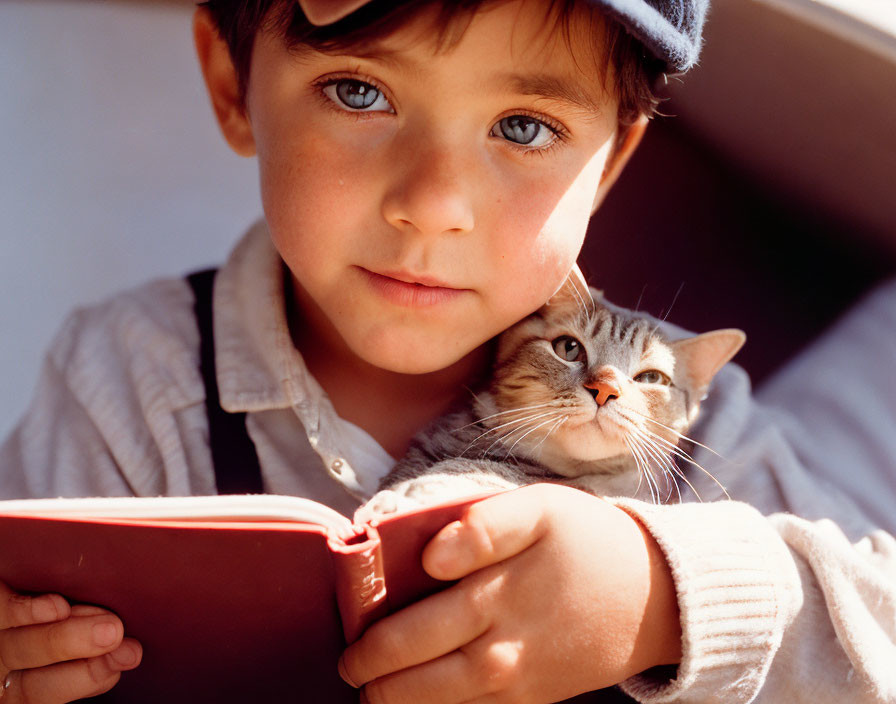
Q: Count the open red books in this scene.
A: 1